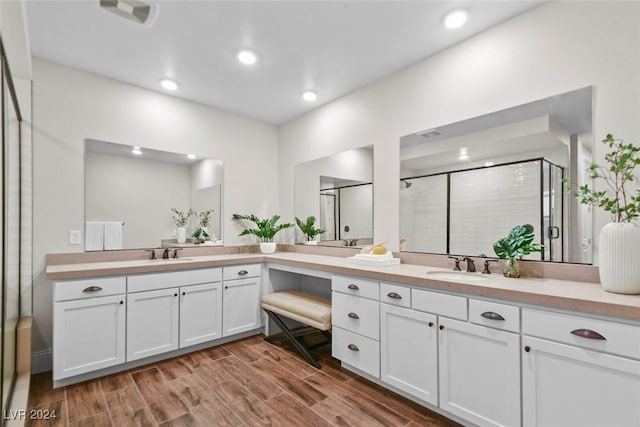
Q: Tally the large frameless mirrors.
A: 3